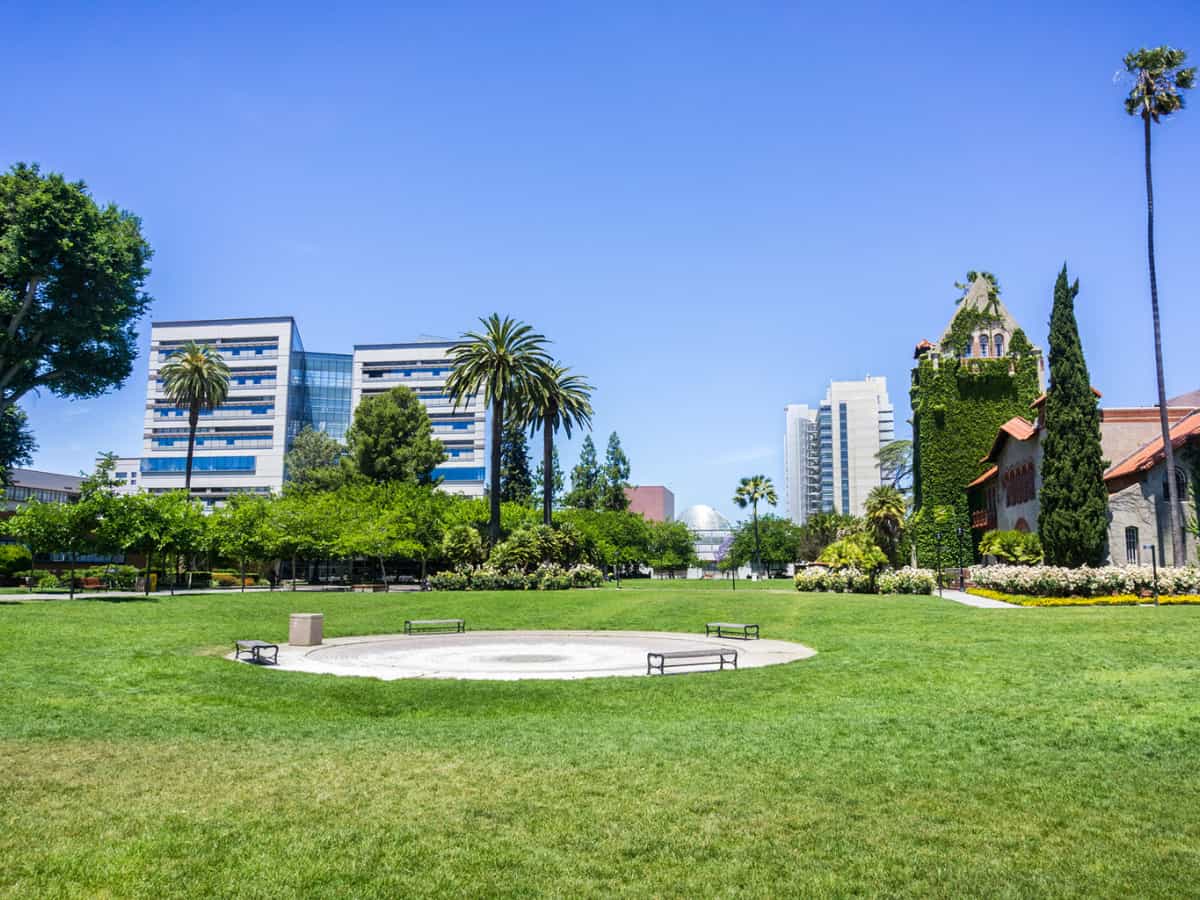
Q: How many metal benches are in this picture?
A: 4